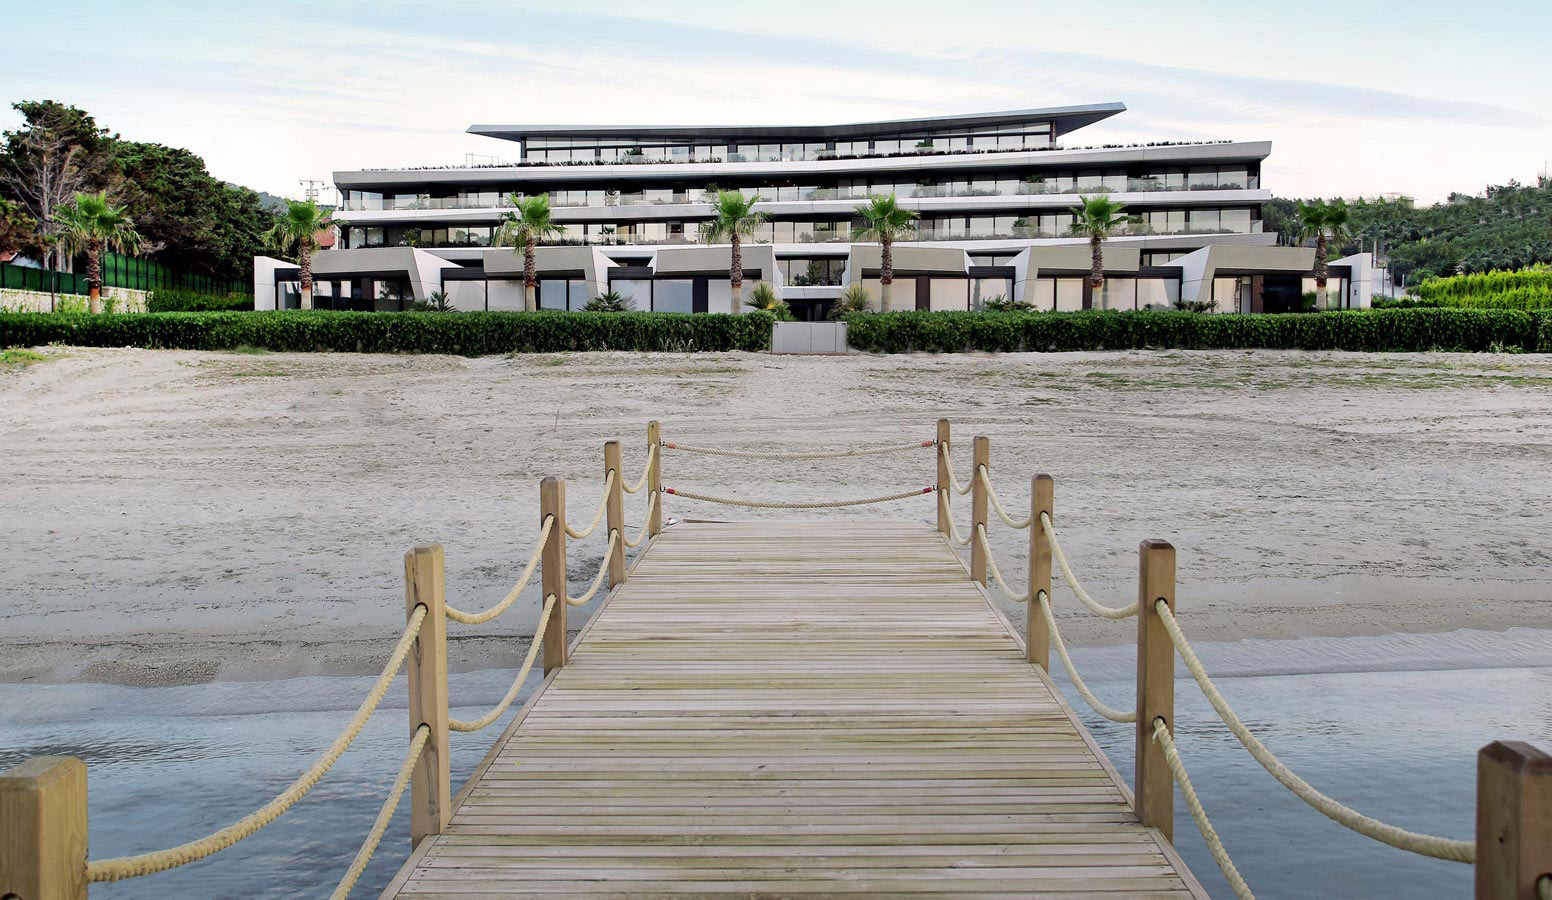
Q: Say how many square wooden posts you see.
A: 10